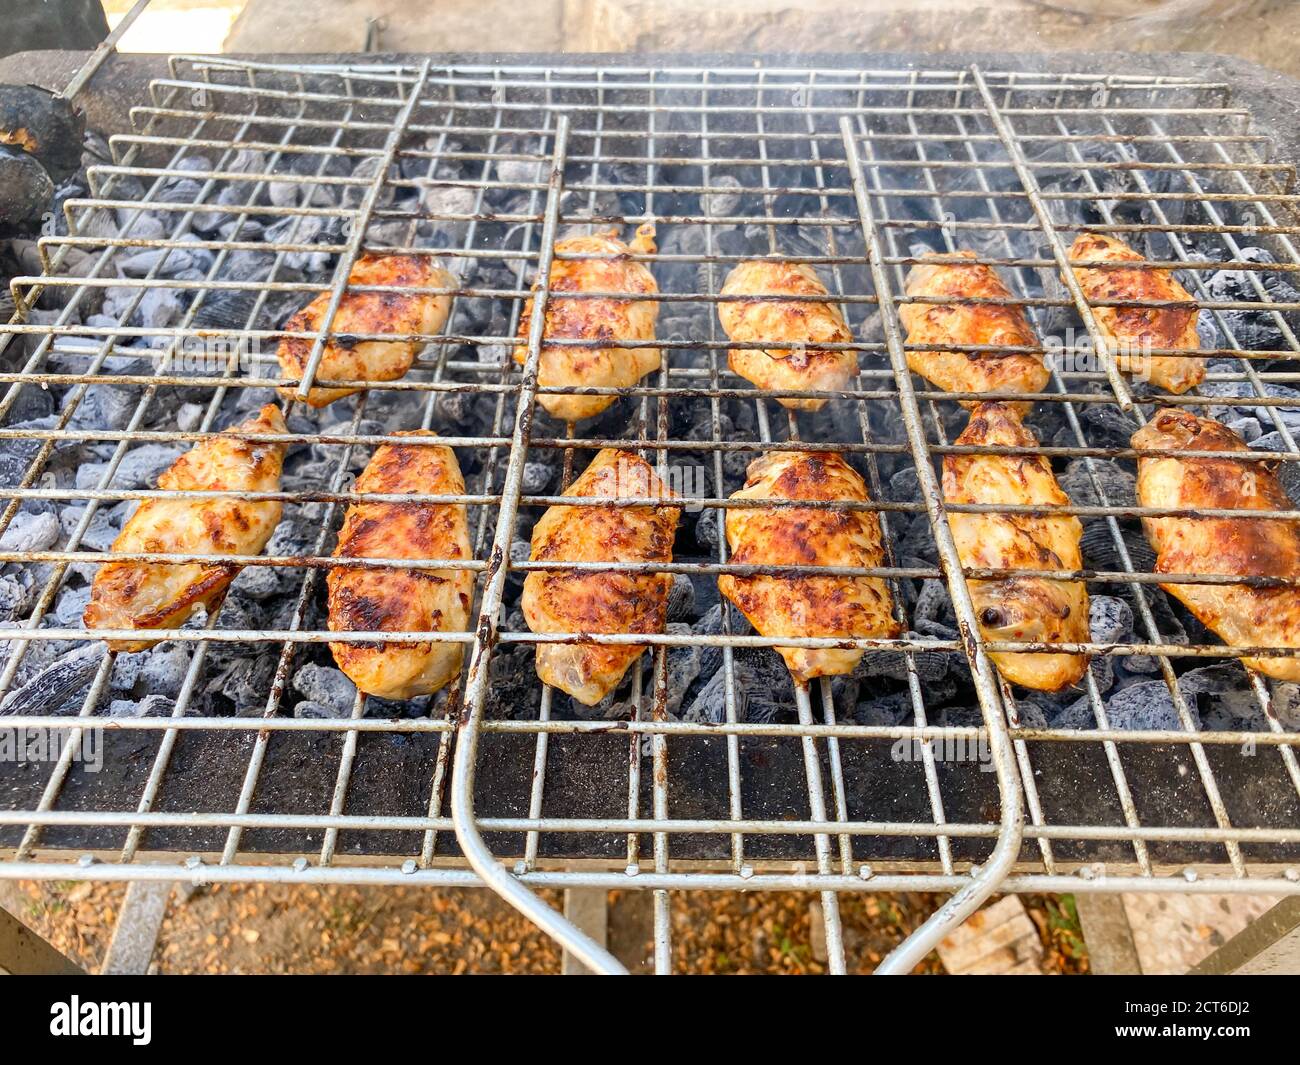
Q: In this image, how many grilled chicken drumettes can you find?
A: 11